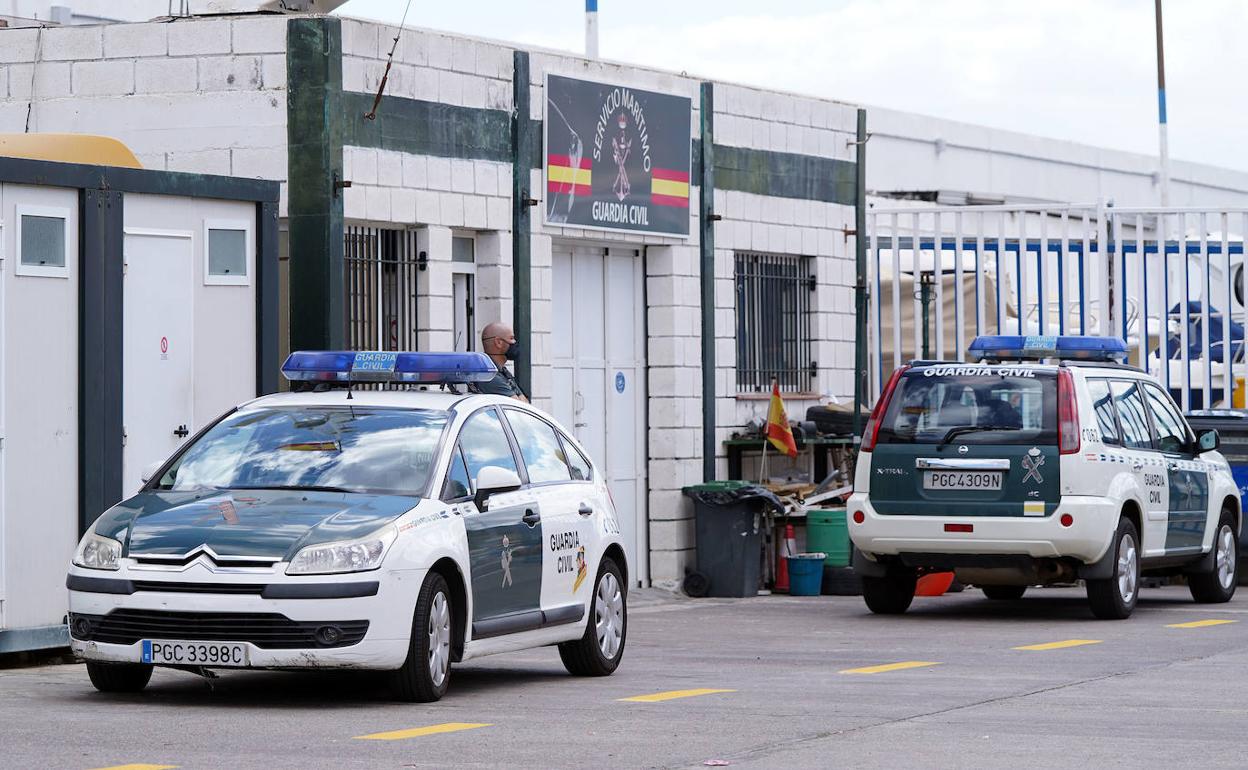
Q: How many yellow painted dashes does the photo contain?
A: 6